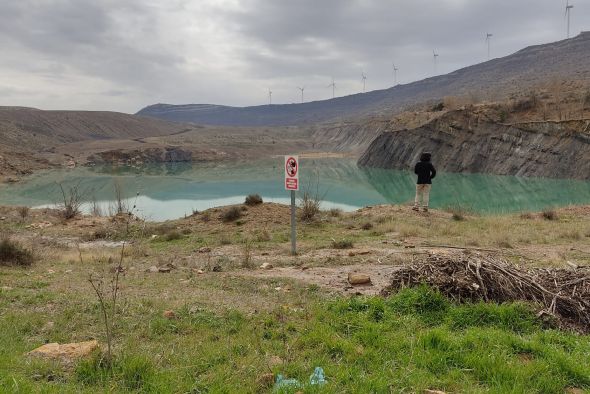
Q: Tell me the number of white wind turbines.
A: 8